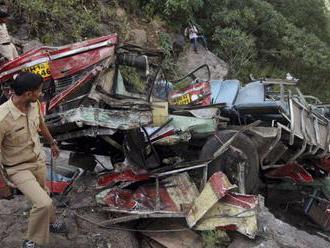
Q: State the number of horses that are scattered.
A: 0